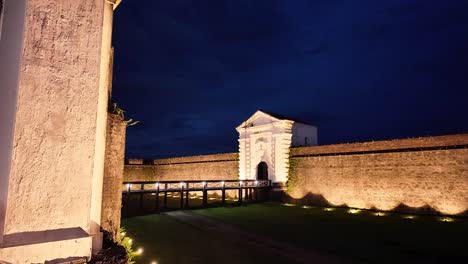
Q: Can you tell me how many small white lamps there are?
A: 7